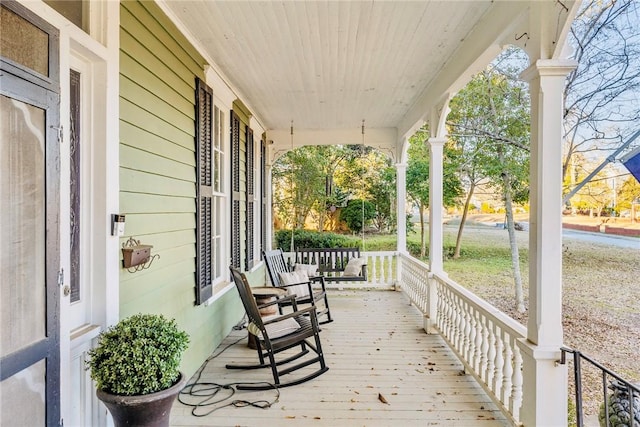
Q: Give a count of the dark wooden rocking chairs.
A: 2